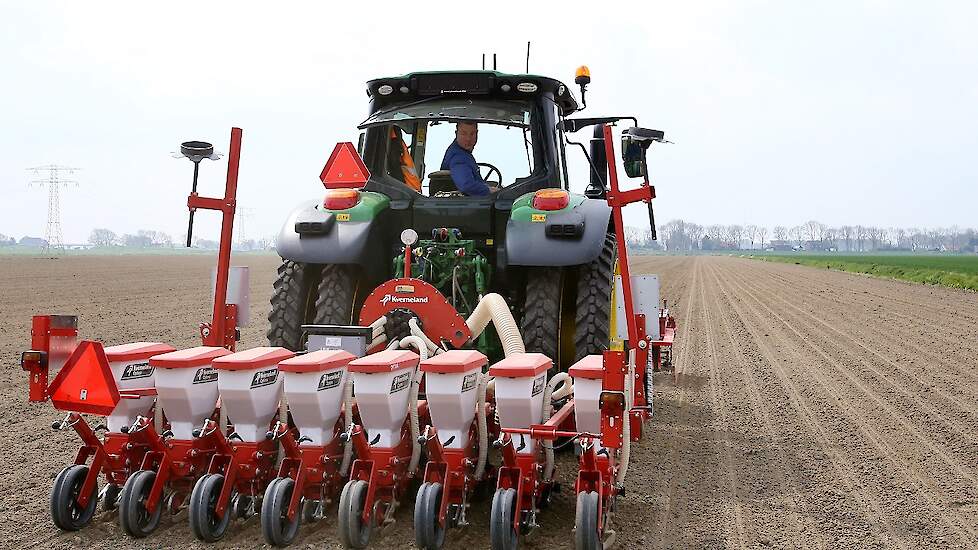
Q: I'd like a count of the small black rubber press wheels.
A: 8